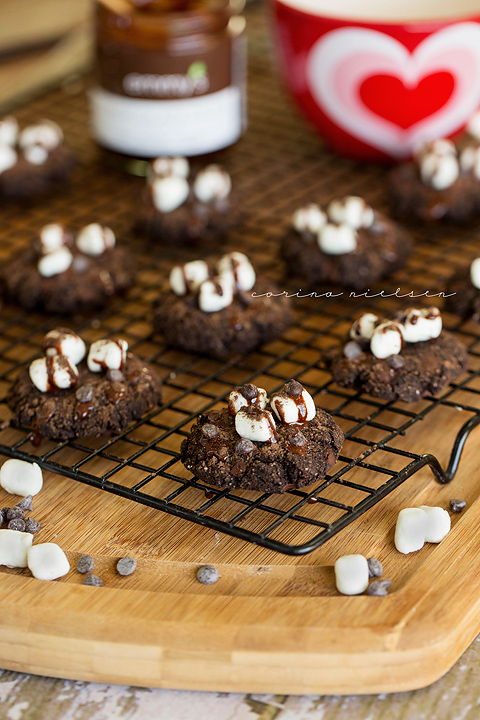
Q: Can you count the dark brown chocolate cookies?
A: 10